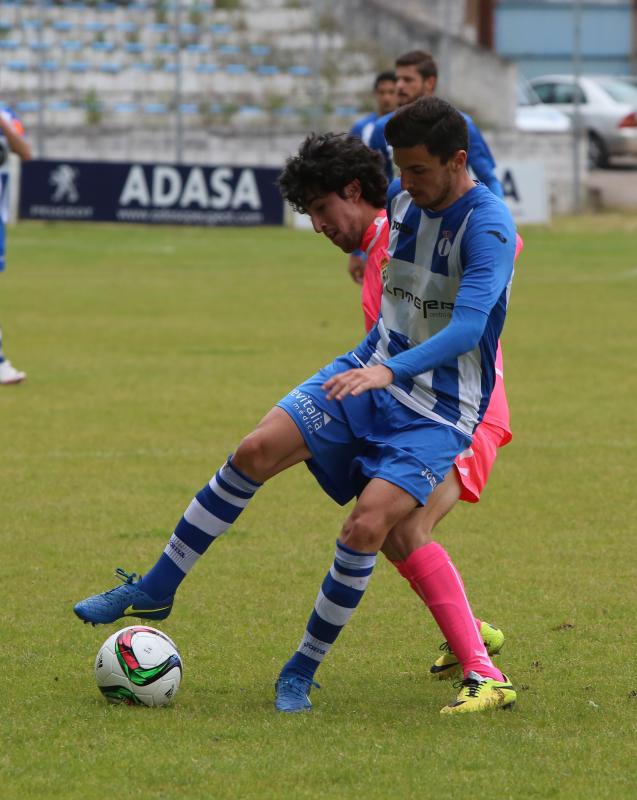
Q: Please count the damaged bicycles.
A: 0